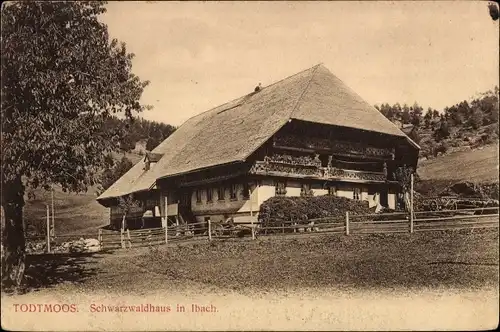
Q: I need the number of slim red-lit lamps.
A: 0